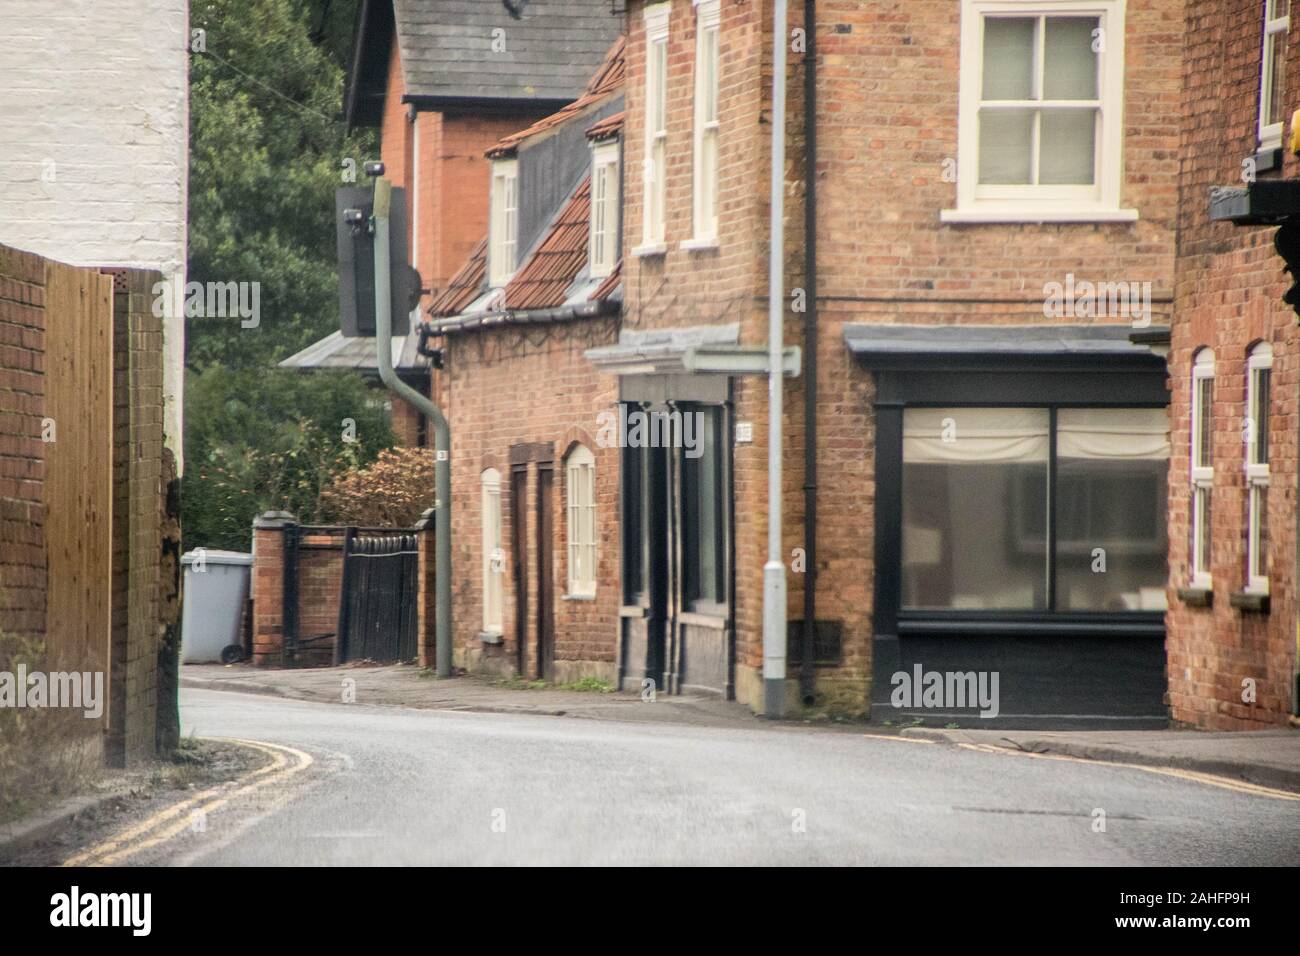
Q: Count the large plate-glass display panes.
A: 2